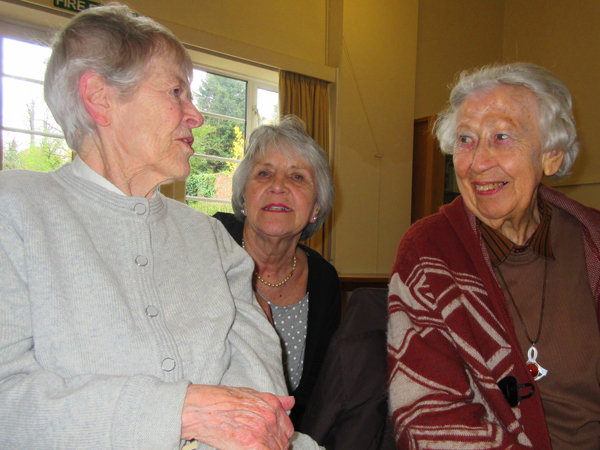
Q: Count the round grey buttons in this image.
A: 4